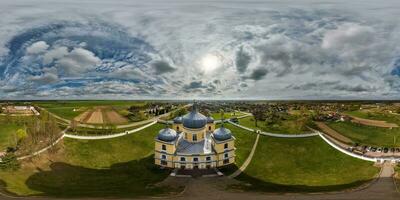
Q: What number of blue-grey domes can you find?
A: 5